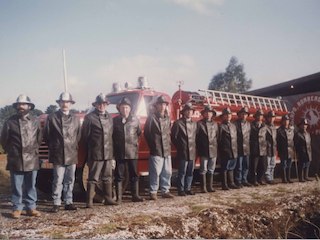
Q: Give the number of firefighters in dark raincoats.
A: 13